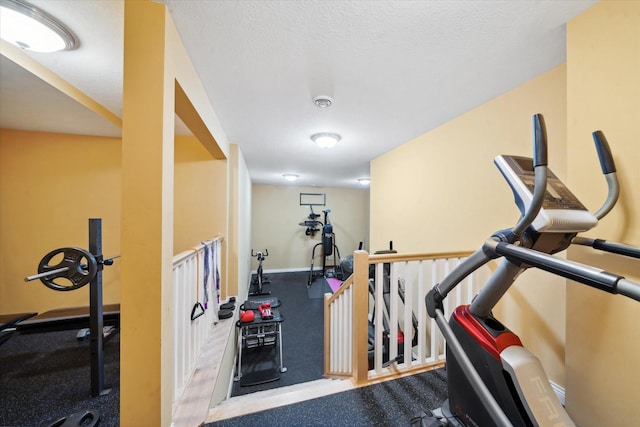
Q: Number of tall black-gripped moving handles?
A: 2